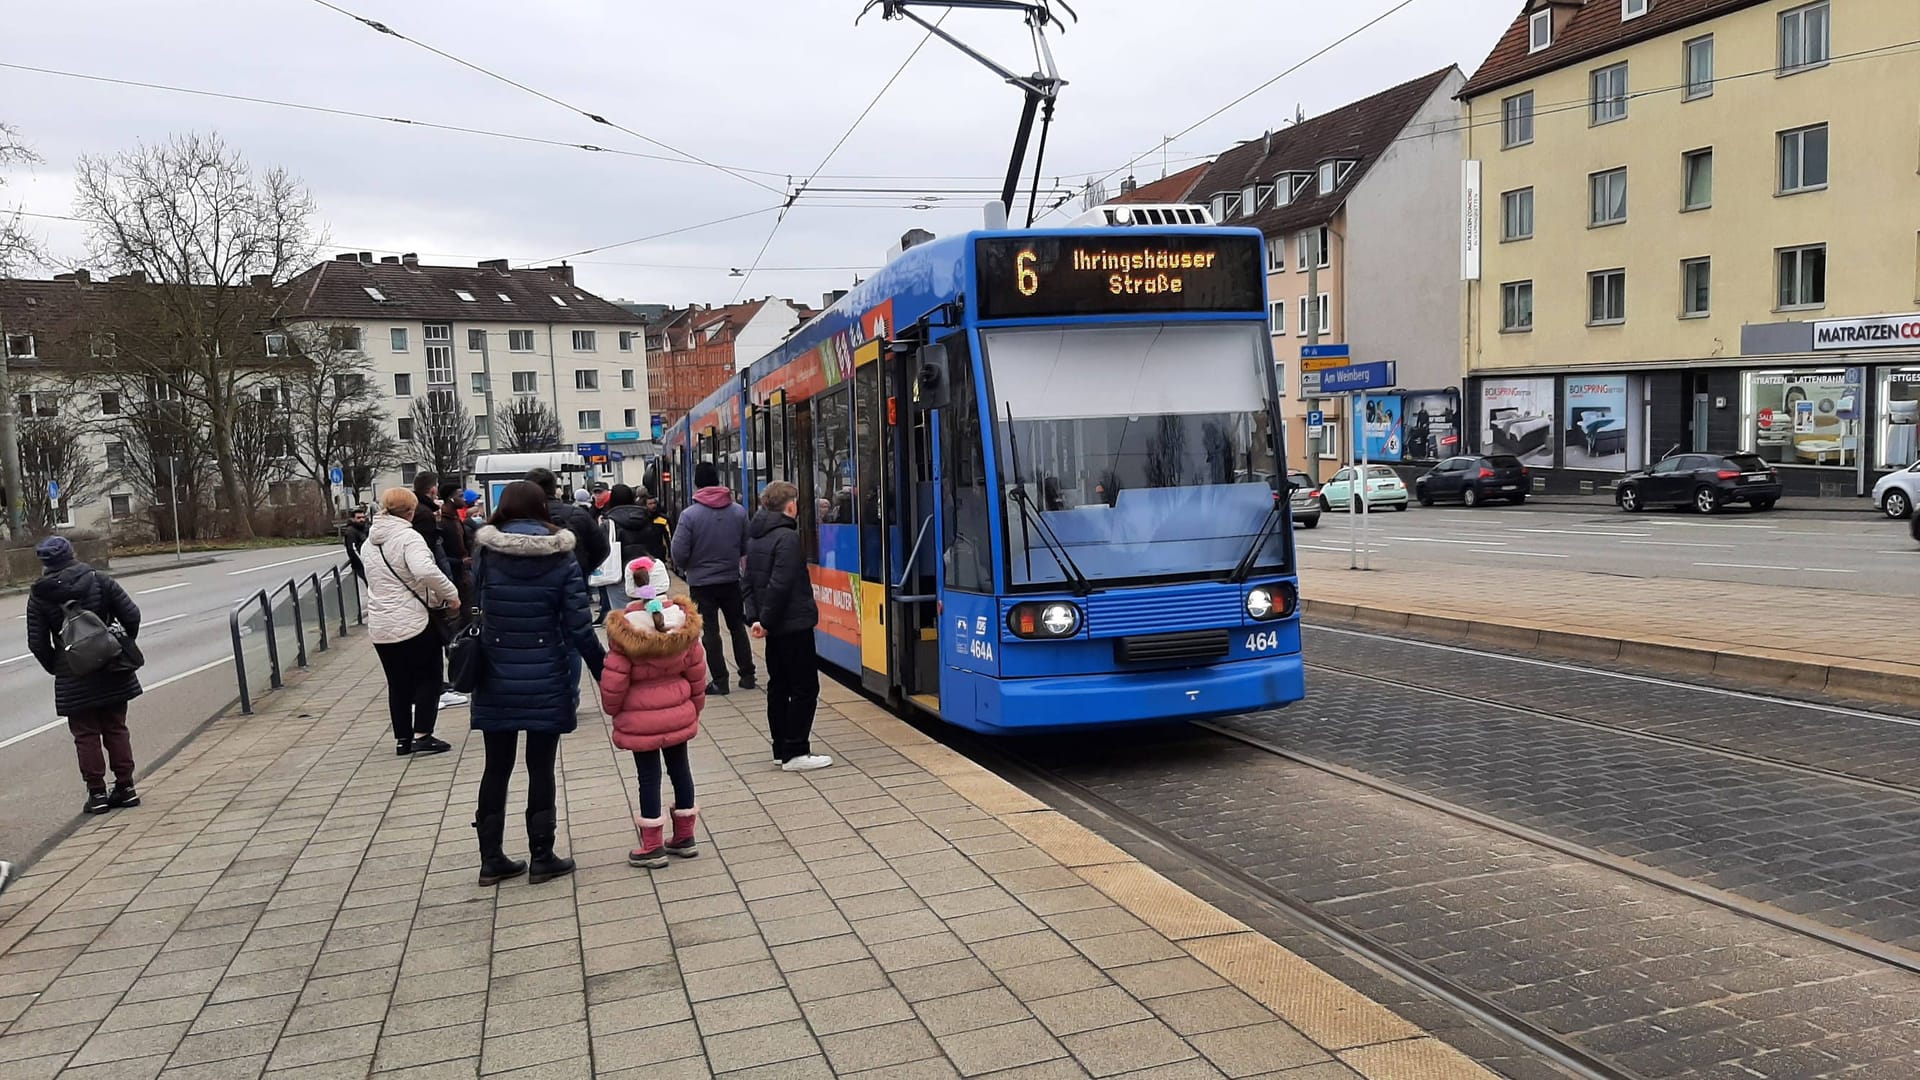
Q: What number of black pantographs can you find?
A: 1